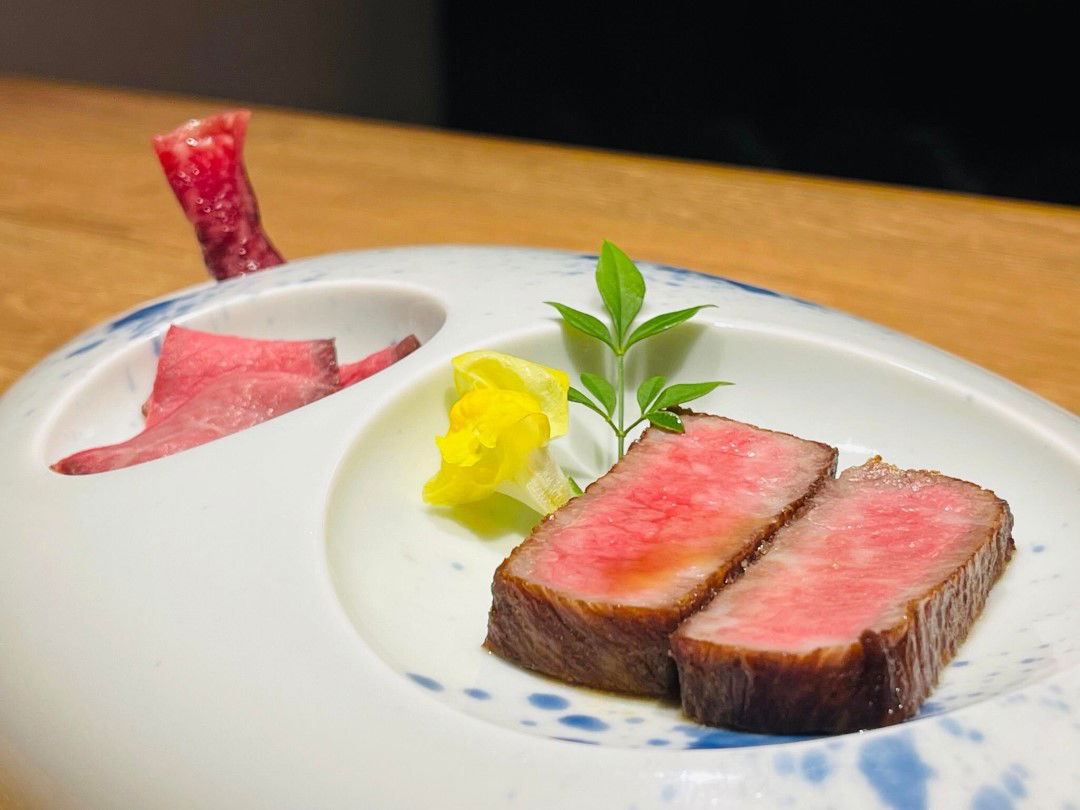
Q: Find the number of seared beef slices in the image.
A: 2